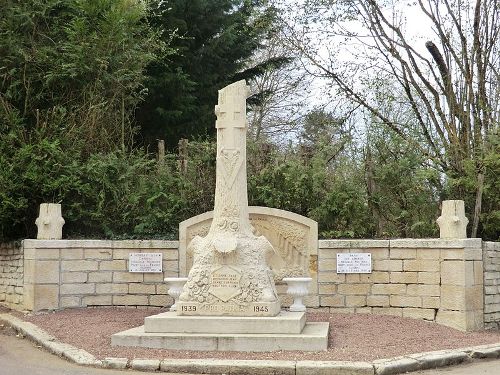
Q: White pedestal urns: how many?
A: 2